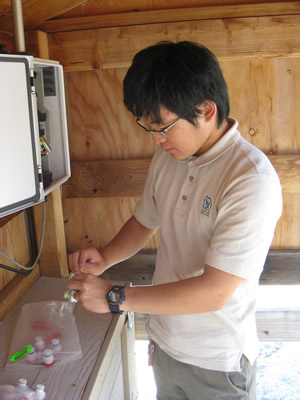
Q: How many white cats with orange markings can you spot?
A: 0